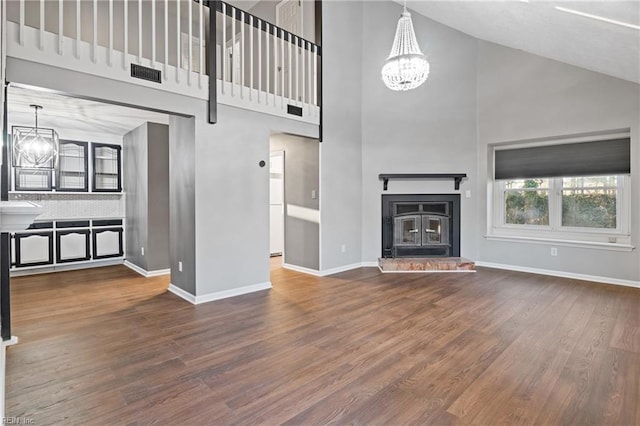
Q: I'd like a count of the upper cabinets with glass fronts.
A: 3